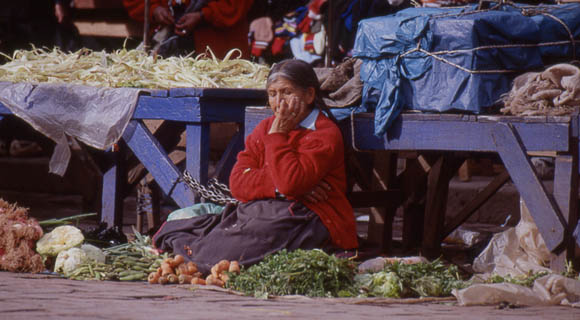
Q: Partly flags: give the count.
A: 0